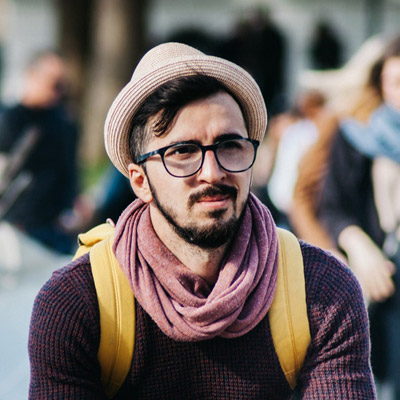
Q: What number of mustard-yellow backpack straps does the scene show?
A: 2